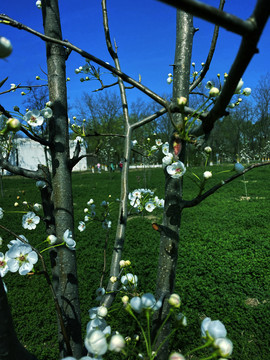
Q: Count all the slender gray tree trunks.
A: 3